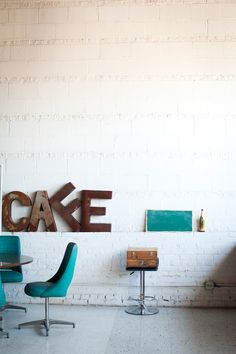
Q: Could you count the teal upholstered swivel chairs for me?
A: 3